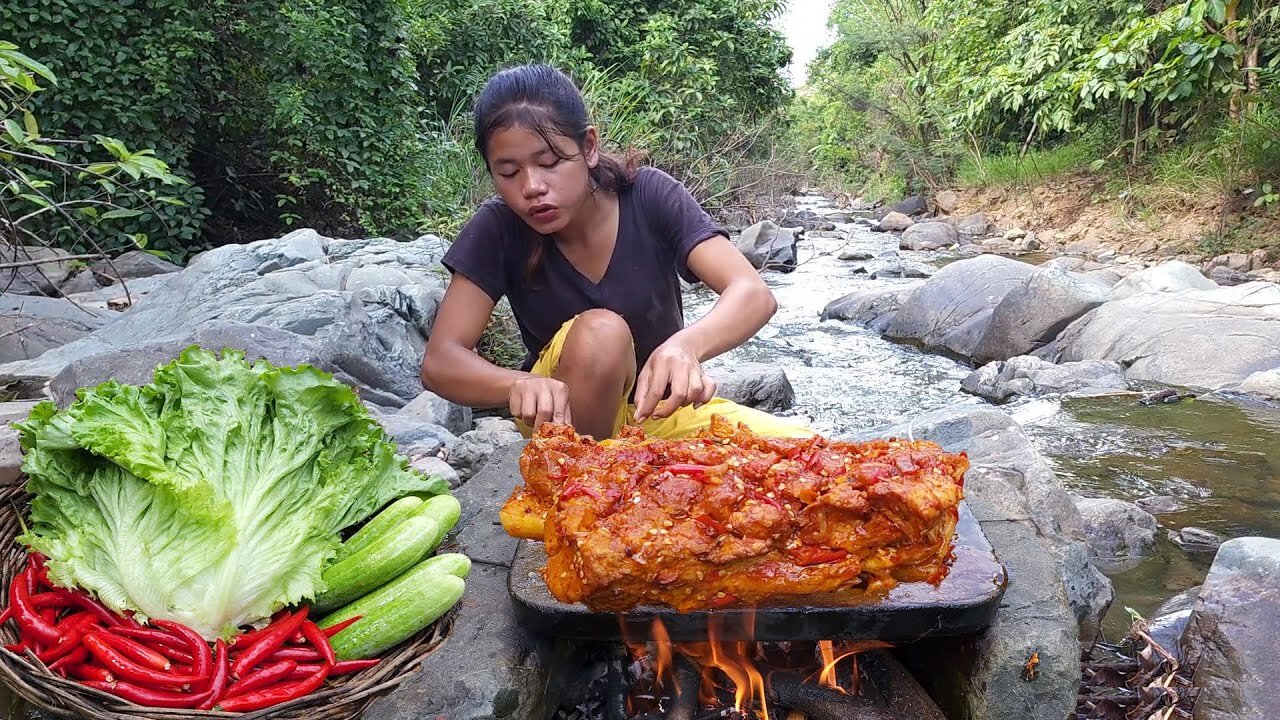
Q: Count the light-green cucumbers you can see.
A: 5